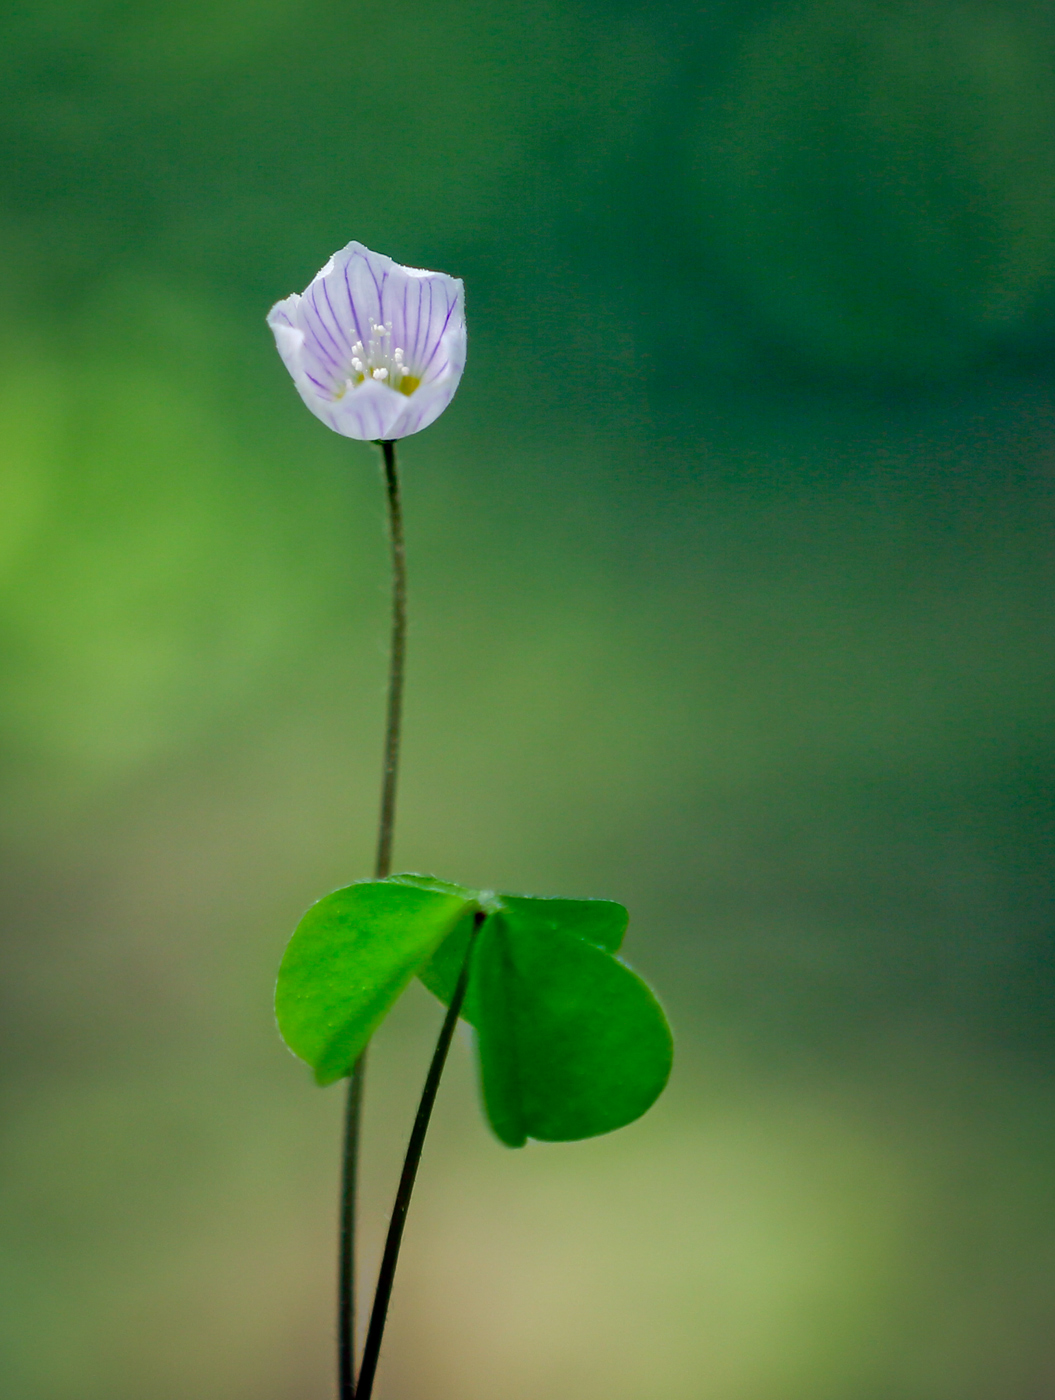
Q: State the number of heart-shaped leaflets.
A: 3